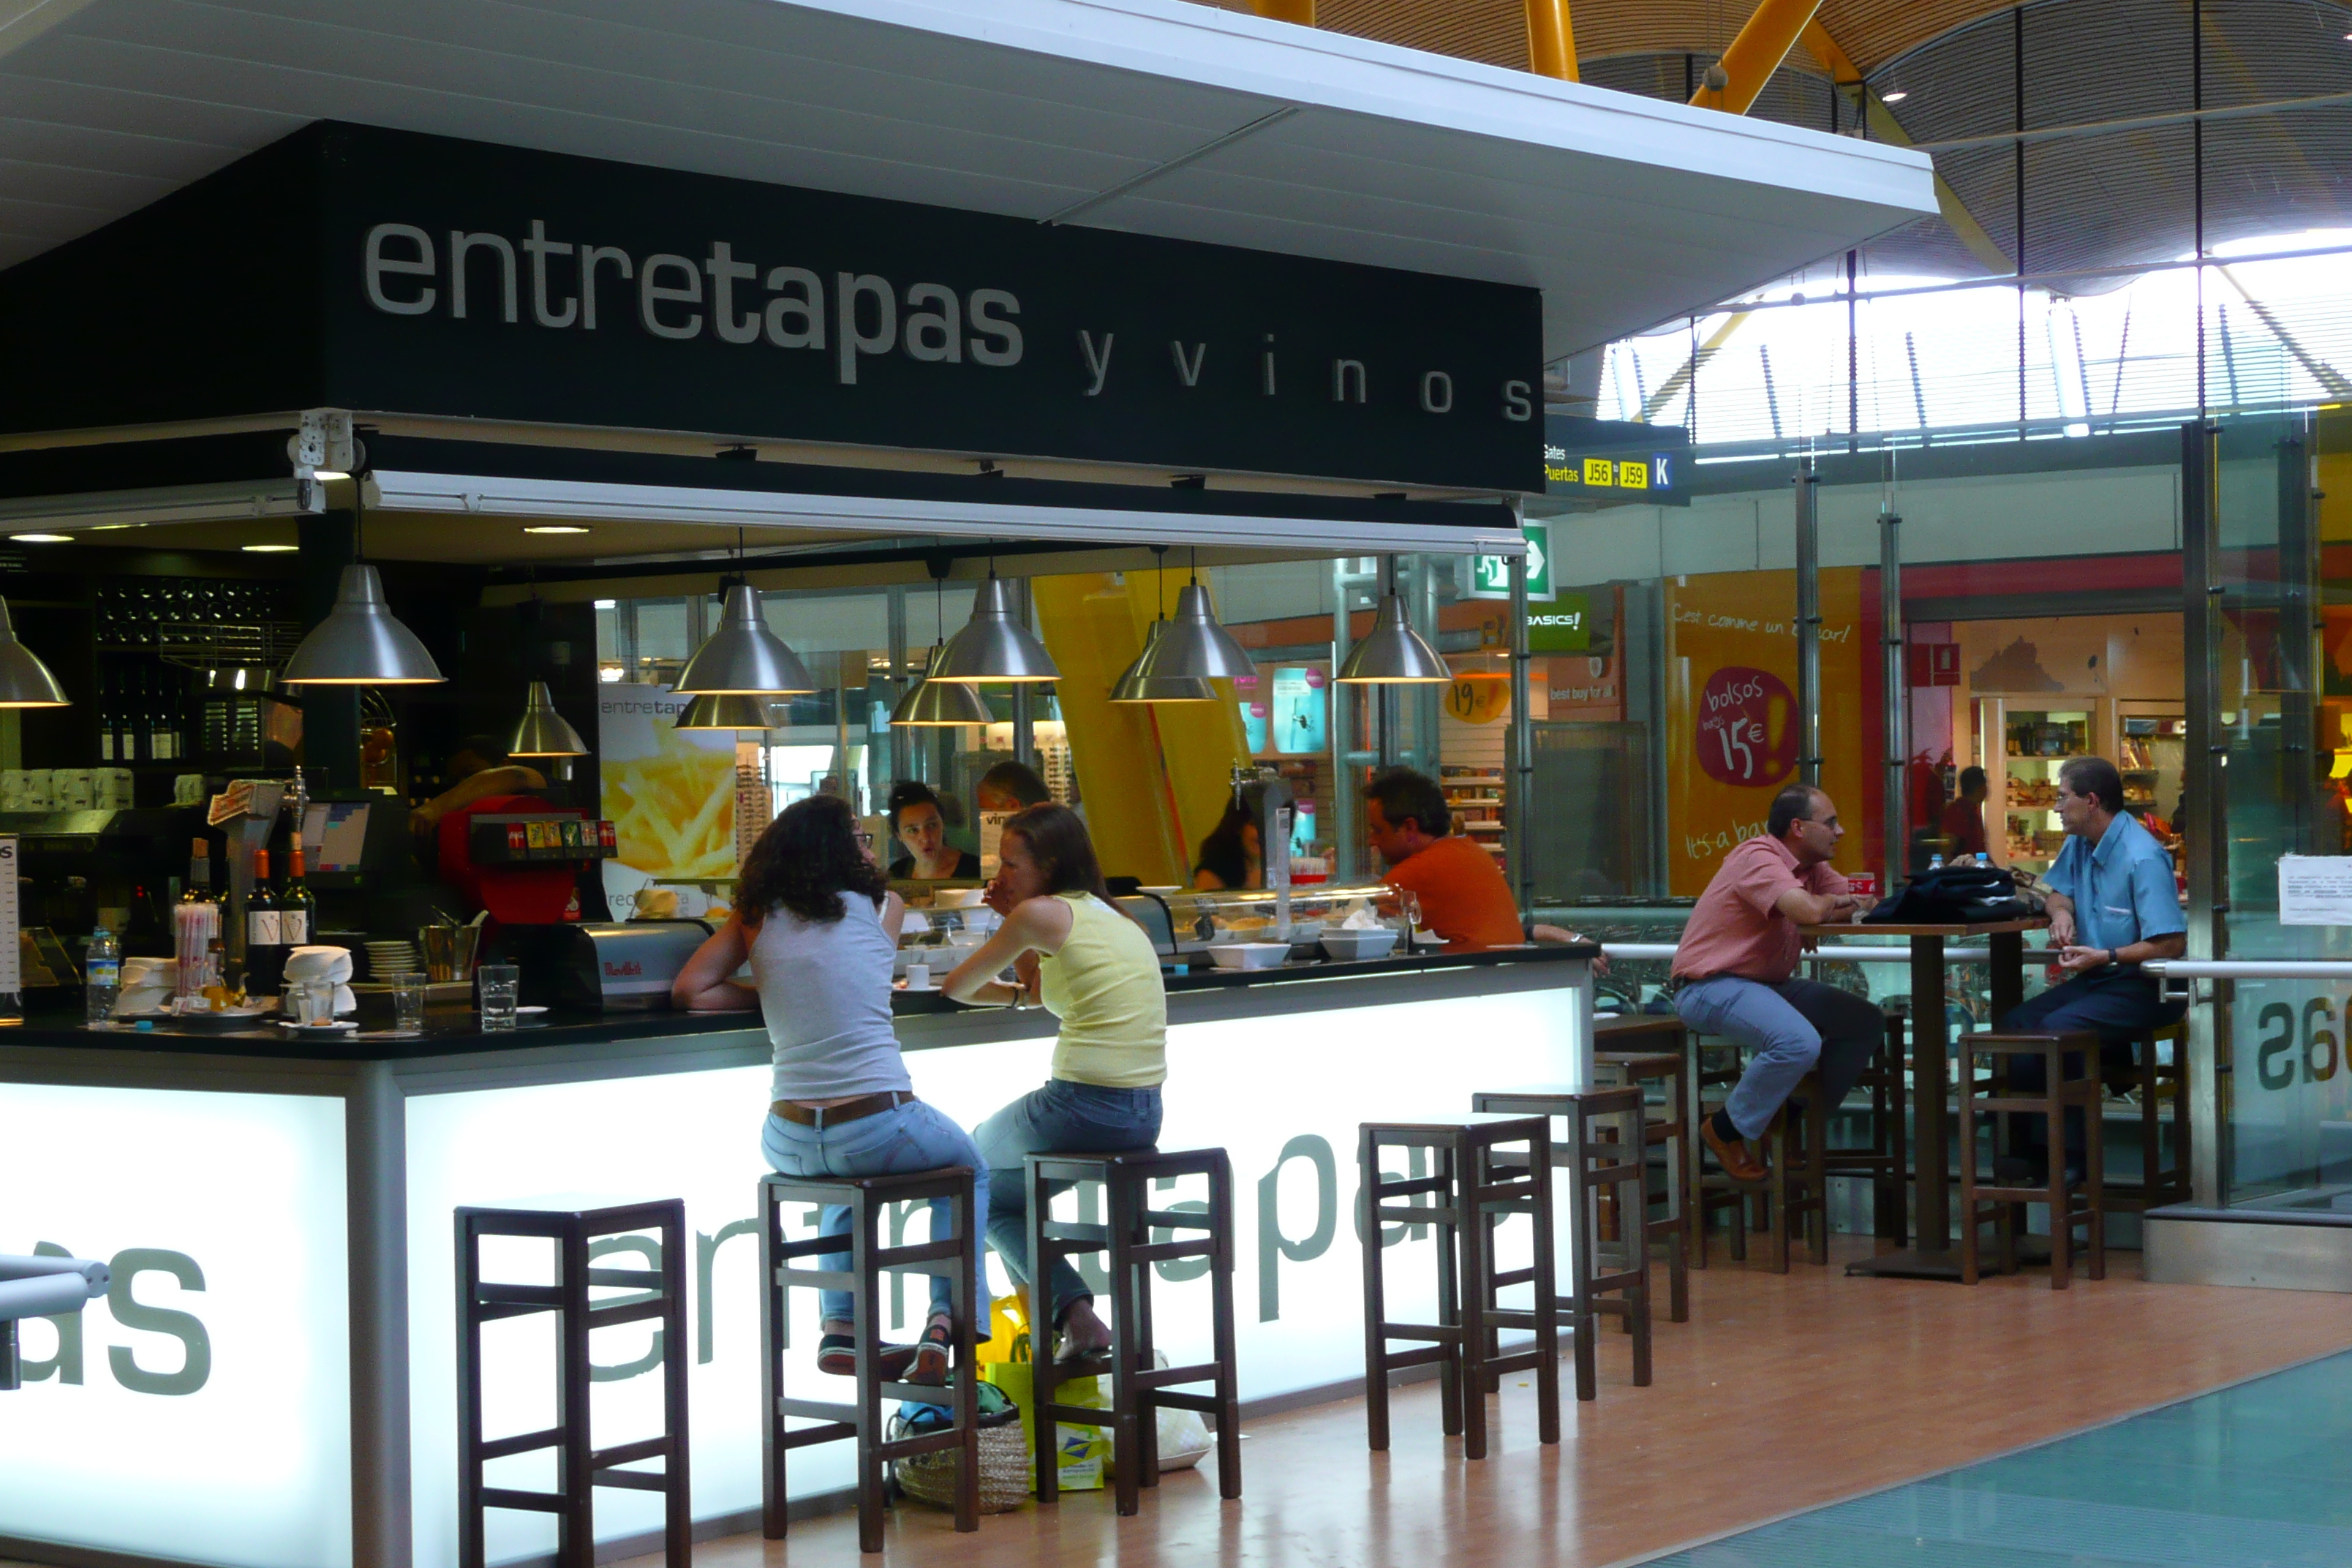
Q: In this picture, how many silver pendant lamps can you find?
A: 10